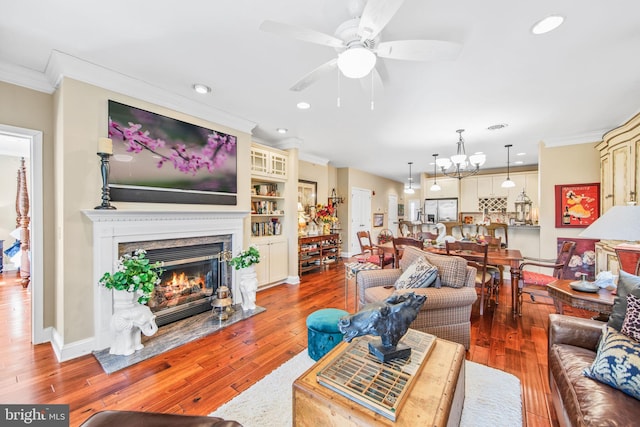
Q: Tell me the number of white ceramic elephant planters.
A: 2